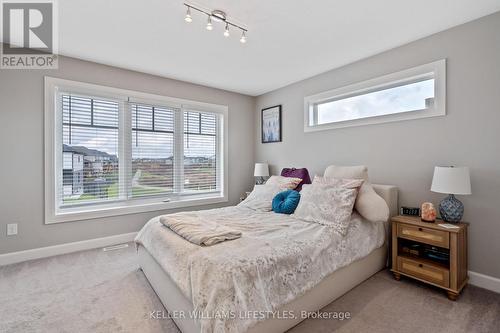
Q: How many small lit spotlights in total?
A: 4